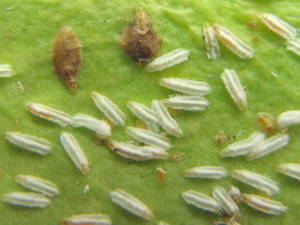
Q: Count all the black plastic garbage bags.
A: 0